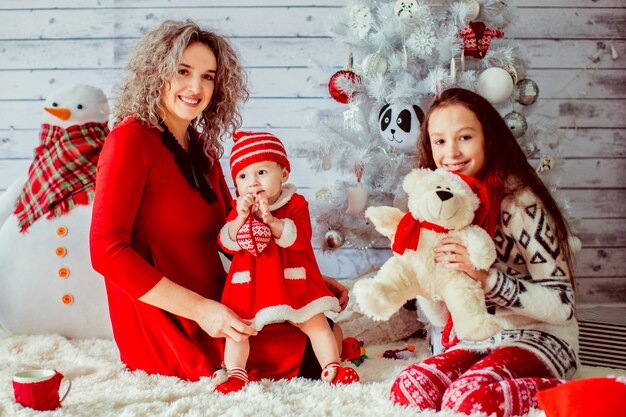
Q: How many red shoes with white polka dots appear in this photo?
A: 2